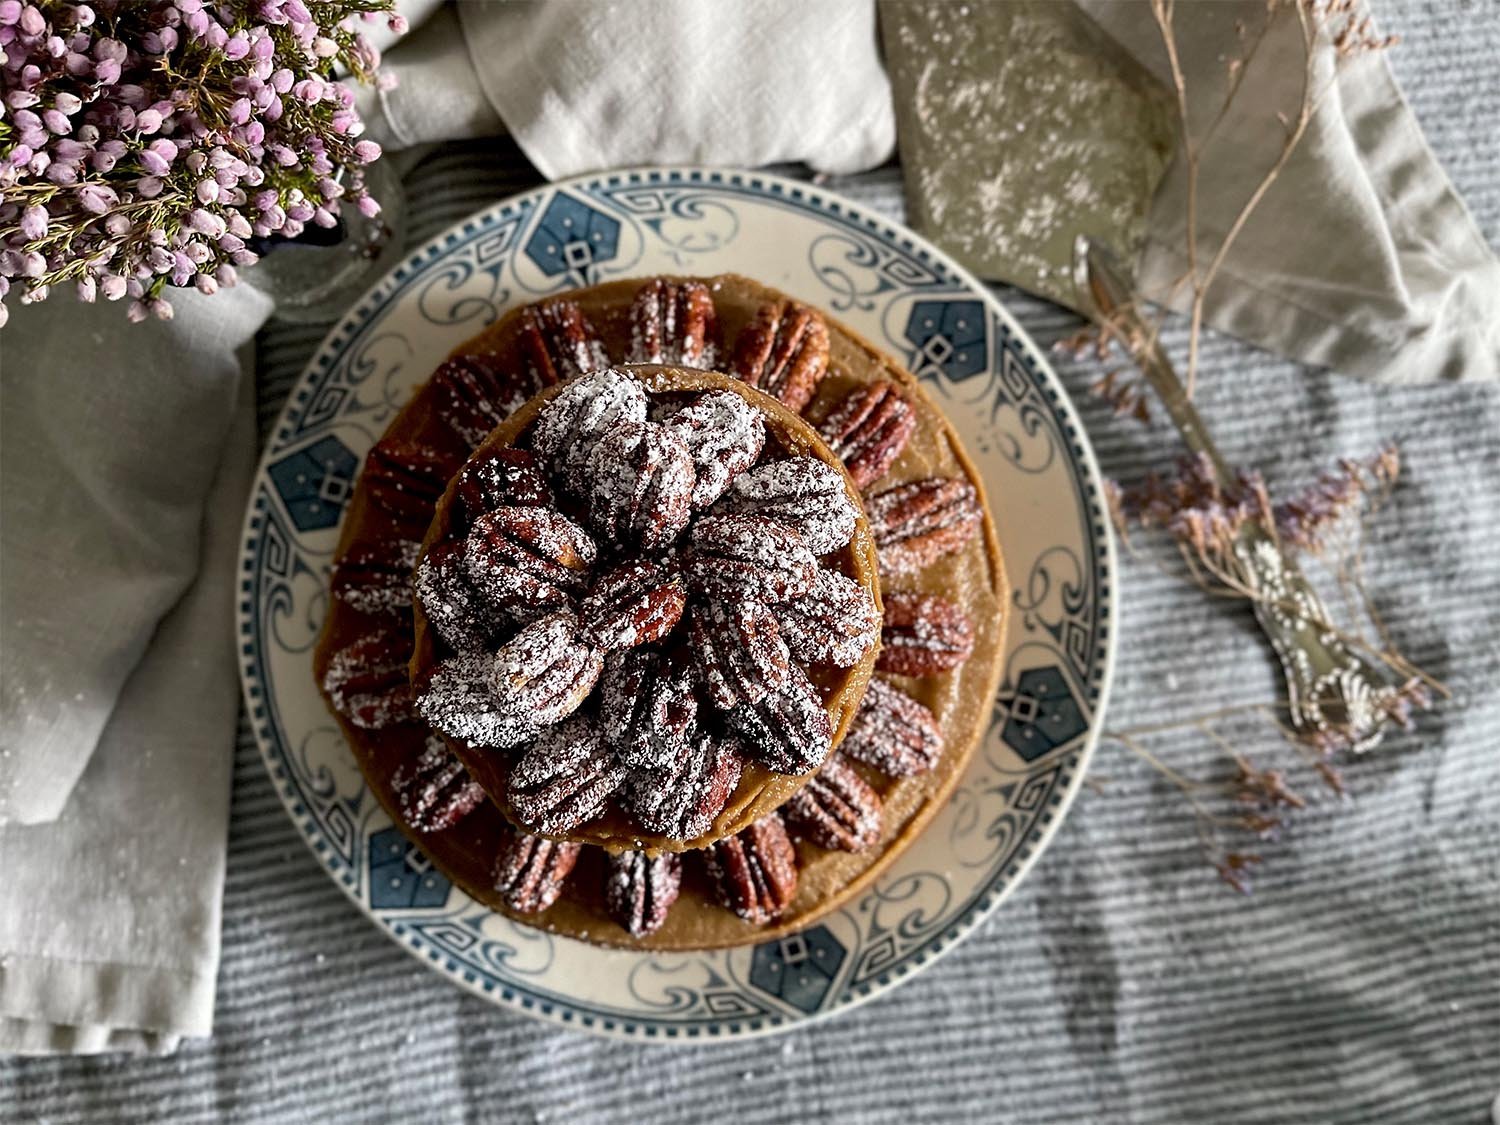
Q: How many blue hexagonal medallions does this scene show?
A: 6